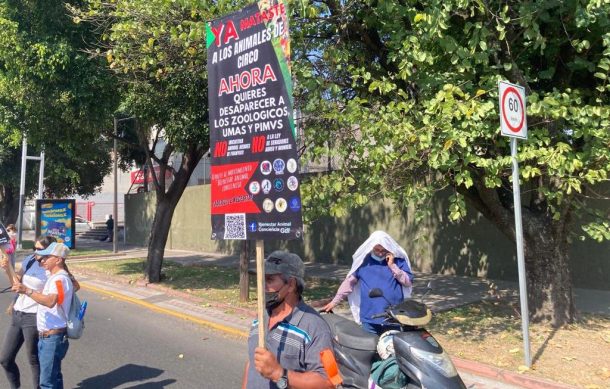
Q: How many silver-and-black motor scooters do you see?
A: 1